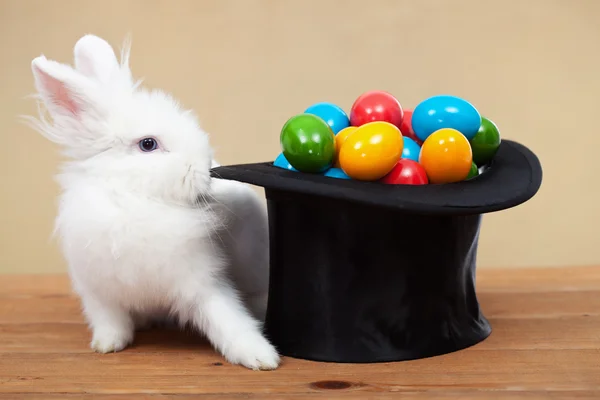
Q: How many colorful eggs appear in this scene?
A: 14